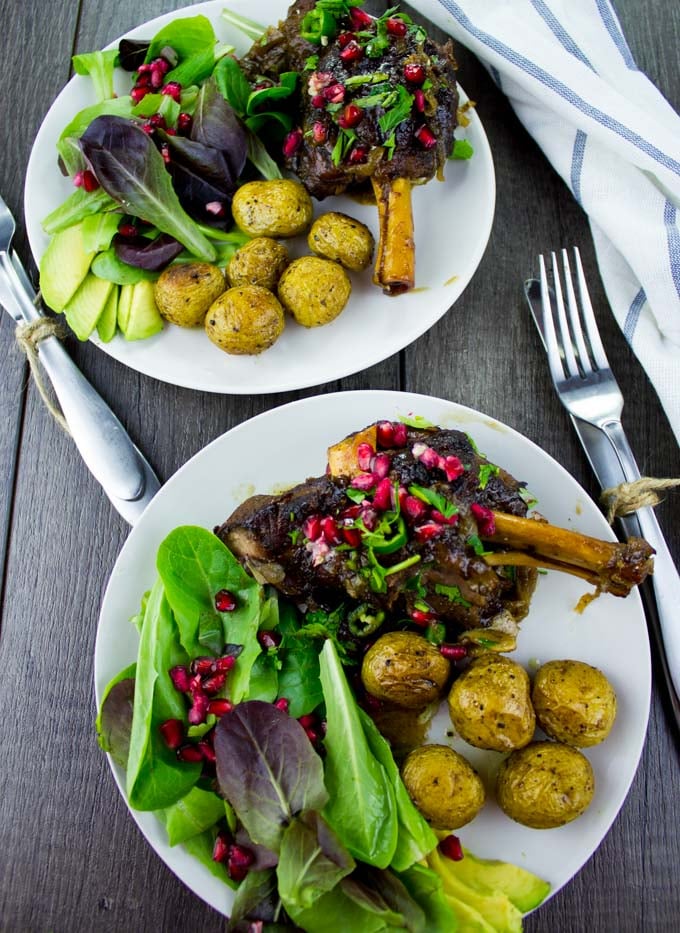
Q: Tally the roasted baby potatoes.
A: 11